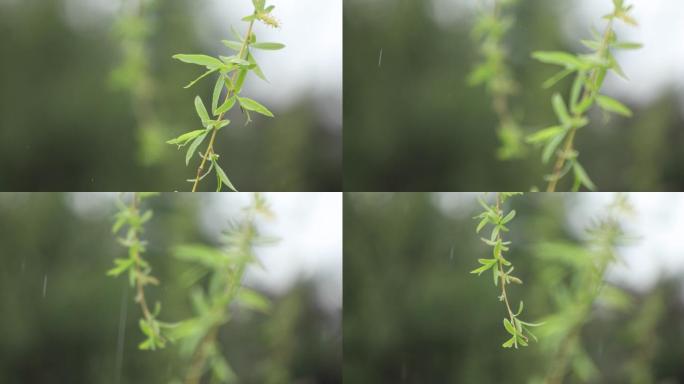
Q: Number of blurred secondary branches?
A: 4